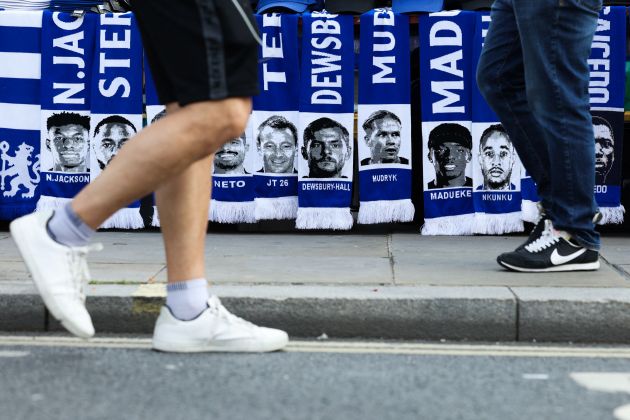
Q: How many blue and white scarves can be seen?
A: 12